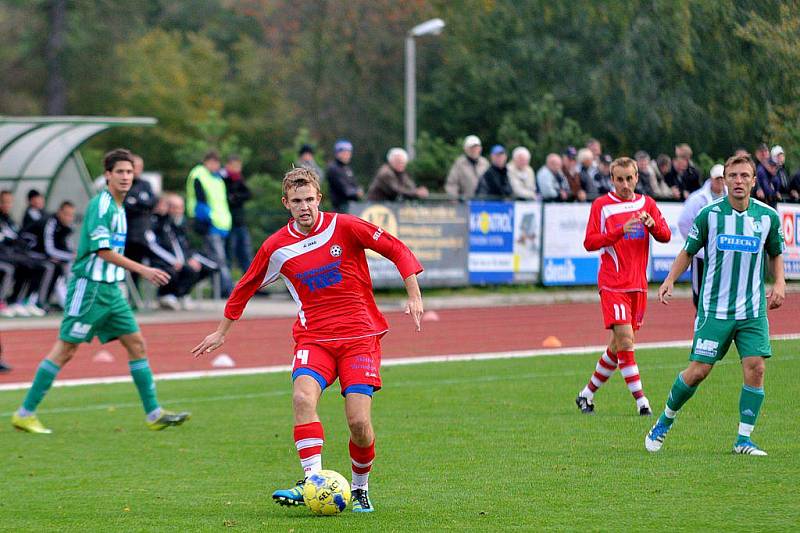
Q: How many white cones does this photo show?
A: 1